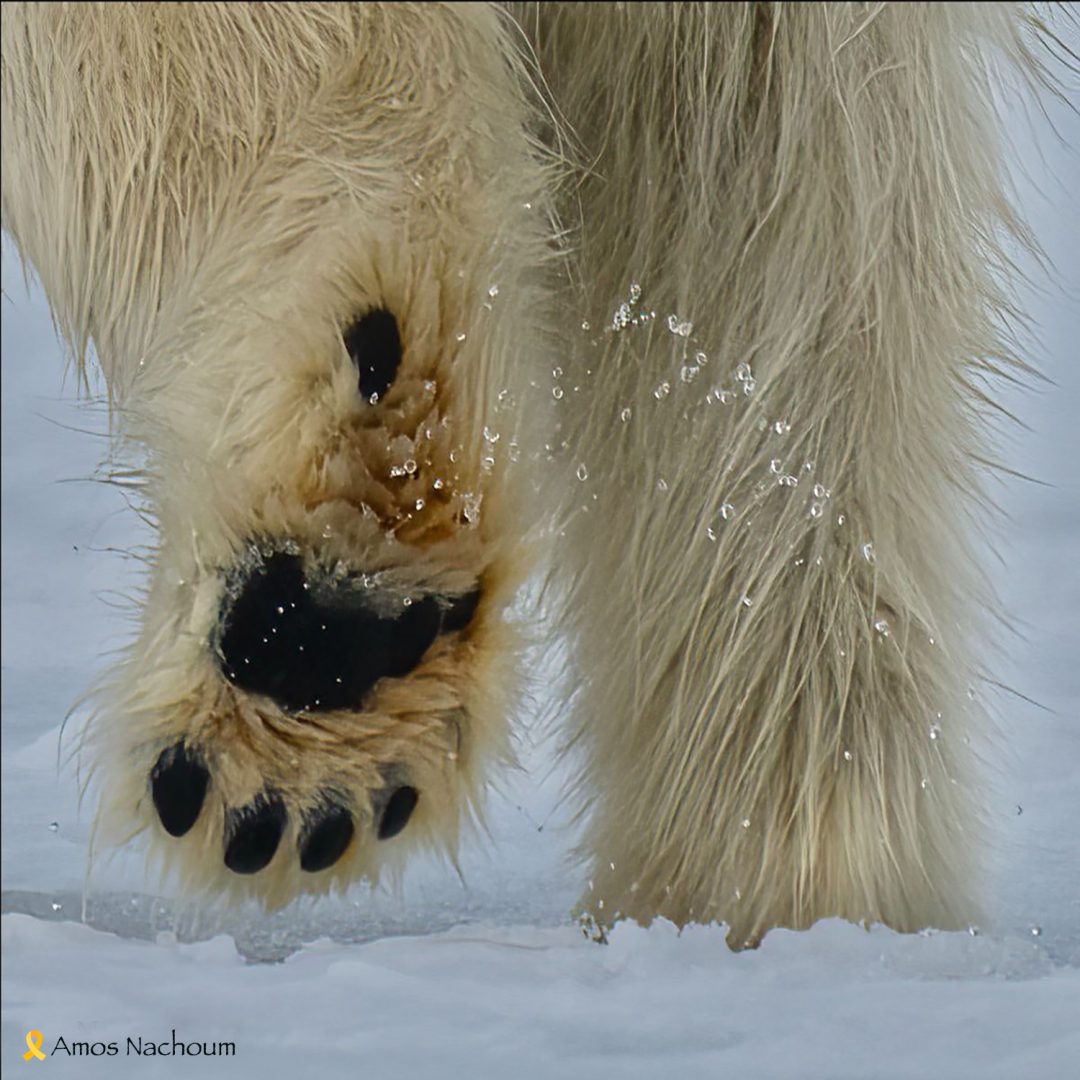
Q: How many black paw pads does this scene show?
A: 6